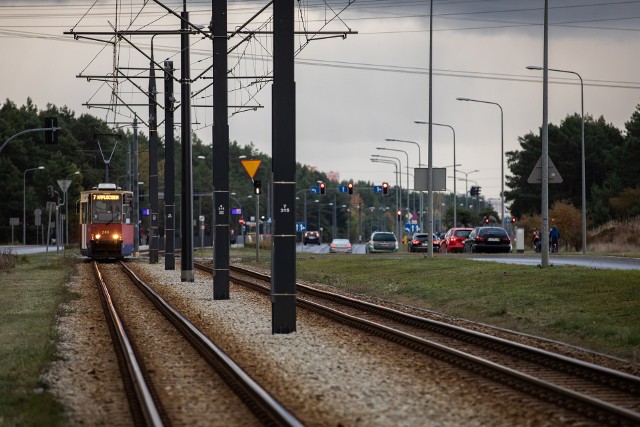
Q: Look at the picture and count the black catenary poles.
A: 5